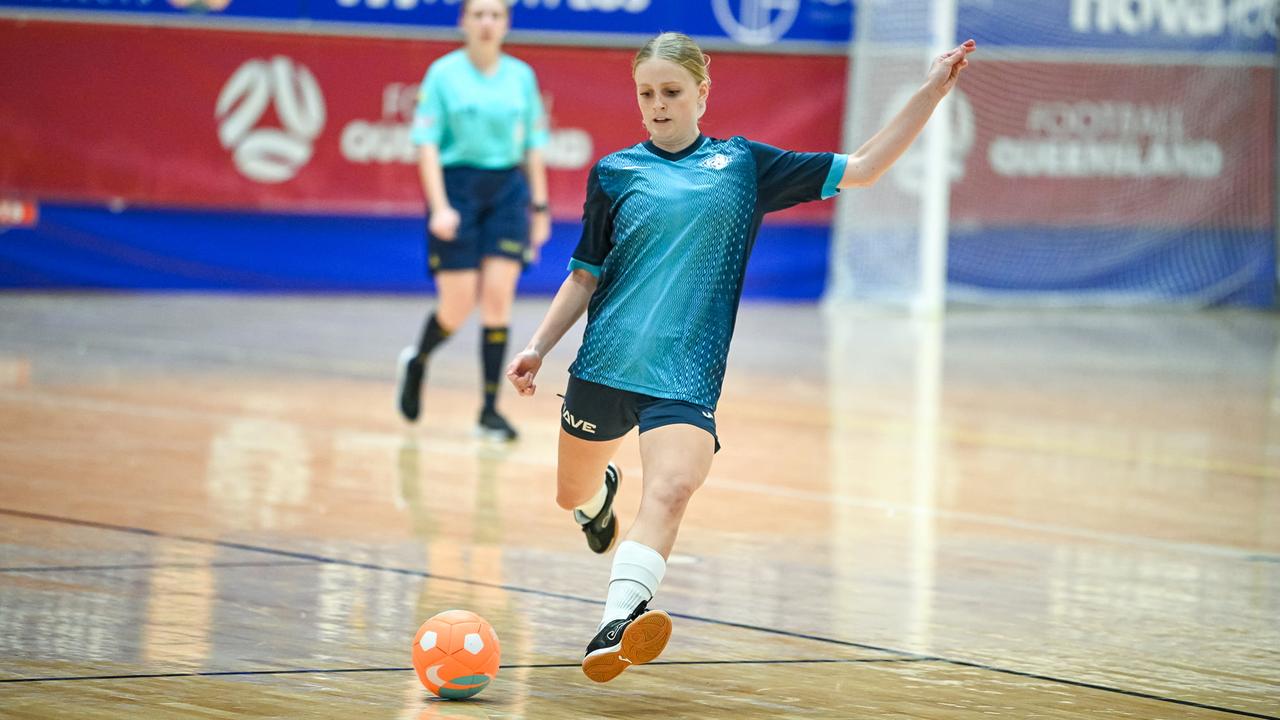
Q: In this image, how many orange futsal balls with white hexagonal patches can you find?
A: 1